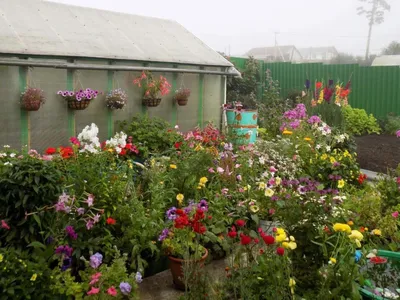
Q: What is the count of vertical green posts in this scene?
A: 6